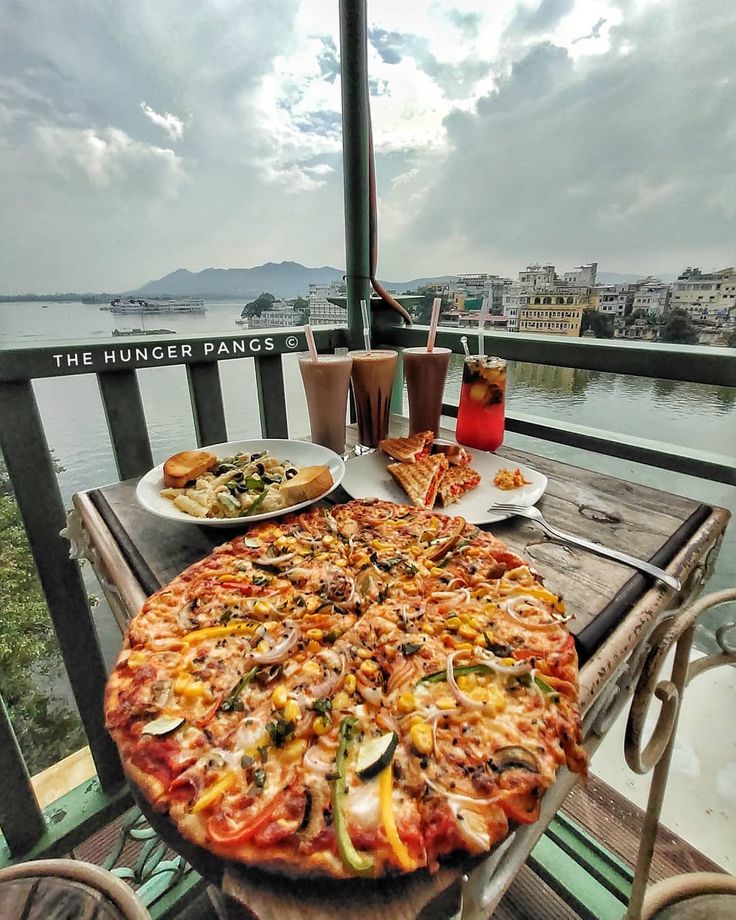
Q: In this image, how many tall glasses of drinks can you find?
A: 4